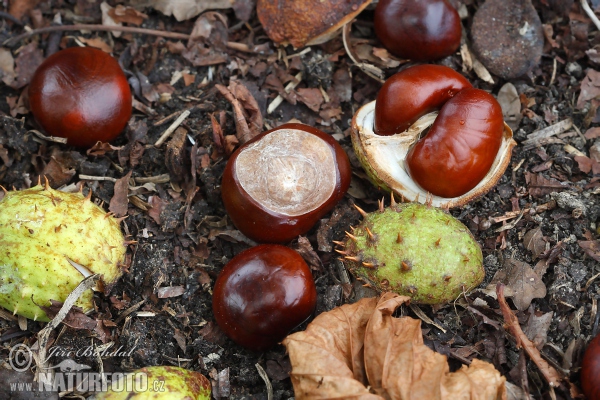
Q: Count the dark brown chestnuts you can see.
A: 7